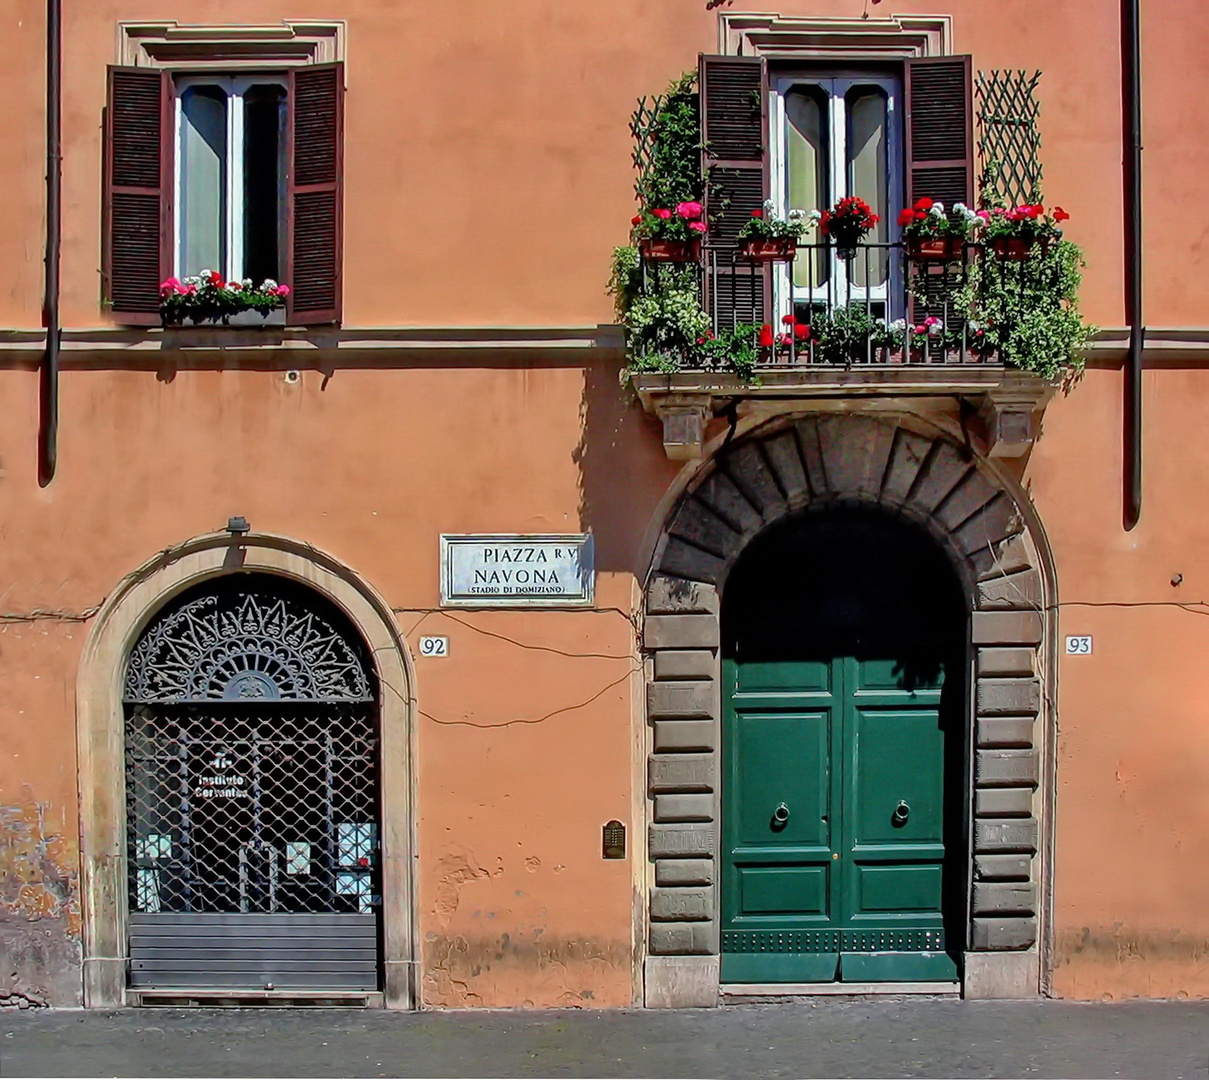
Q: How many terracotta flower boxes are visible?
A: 4